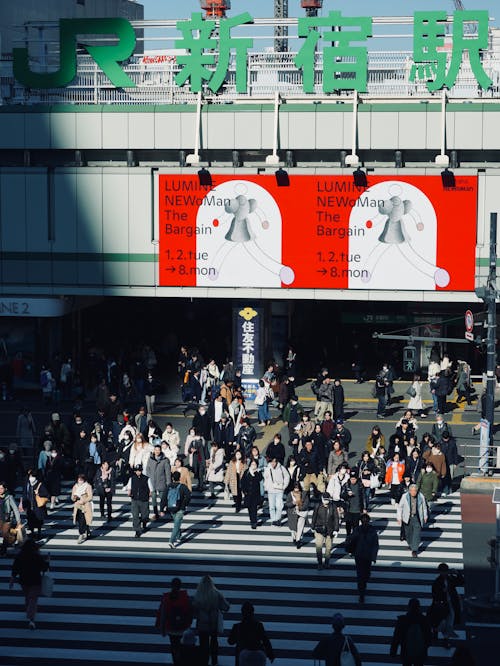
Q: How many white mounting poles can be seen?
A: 4